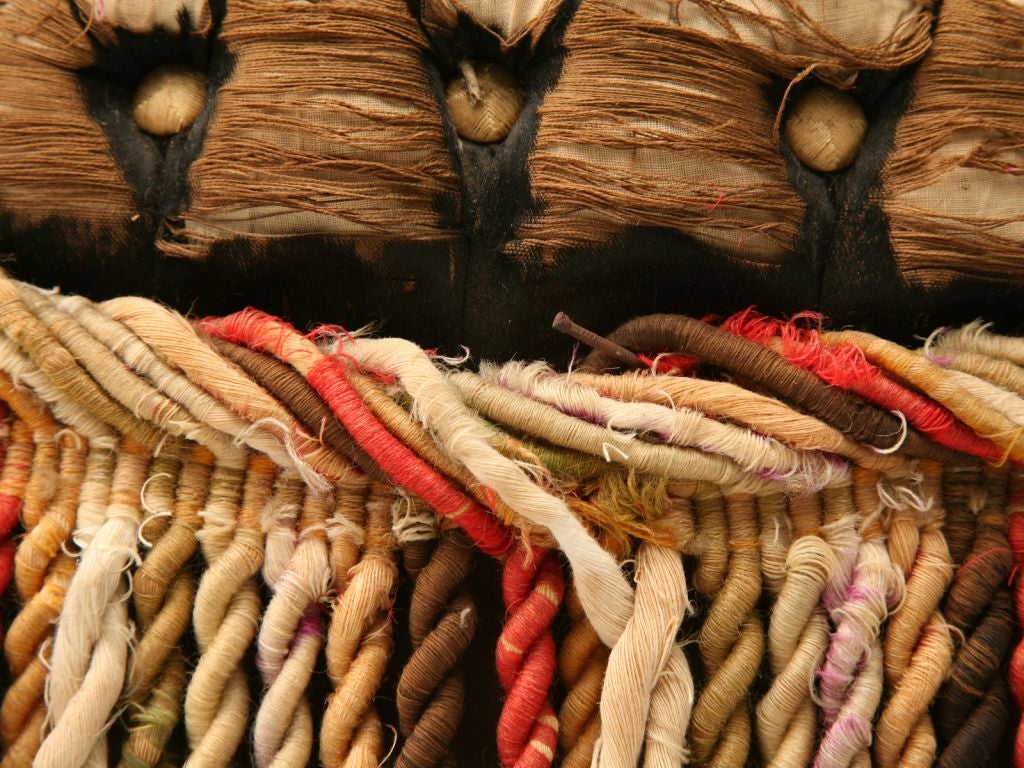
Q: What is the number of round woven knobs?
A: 3